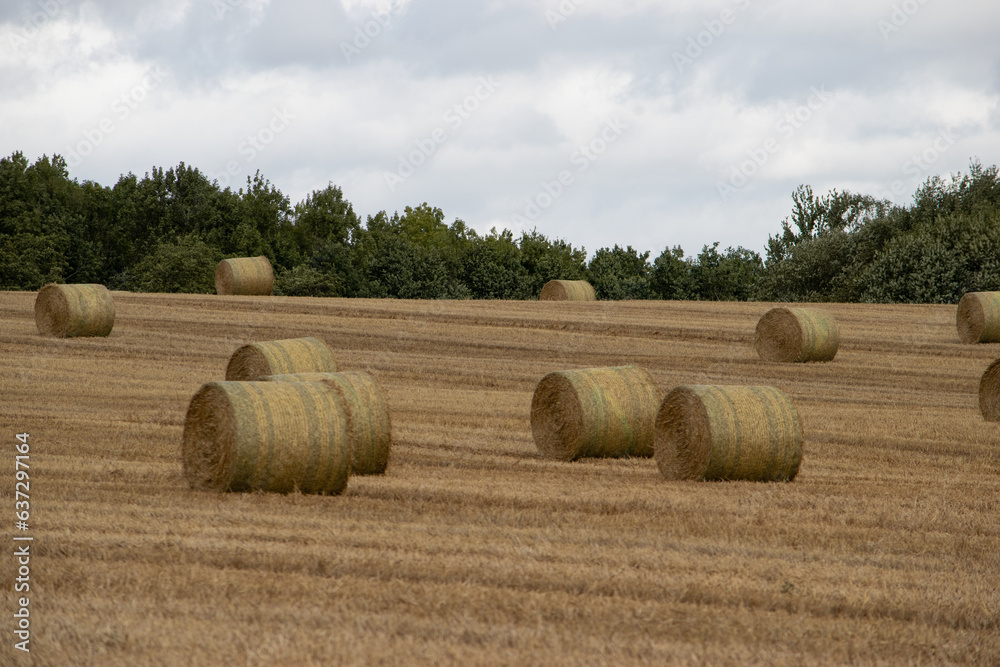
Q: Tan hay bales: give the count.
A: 11